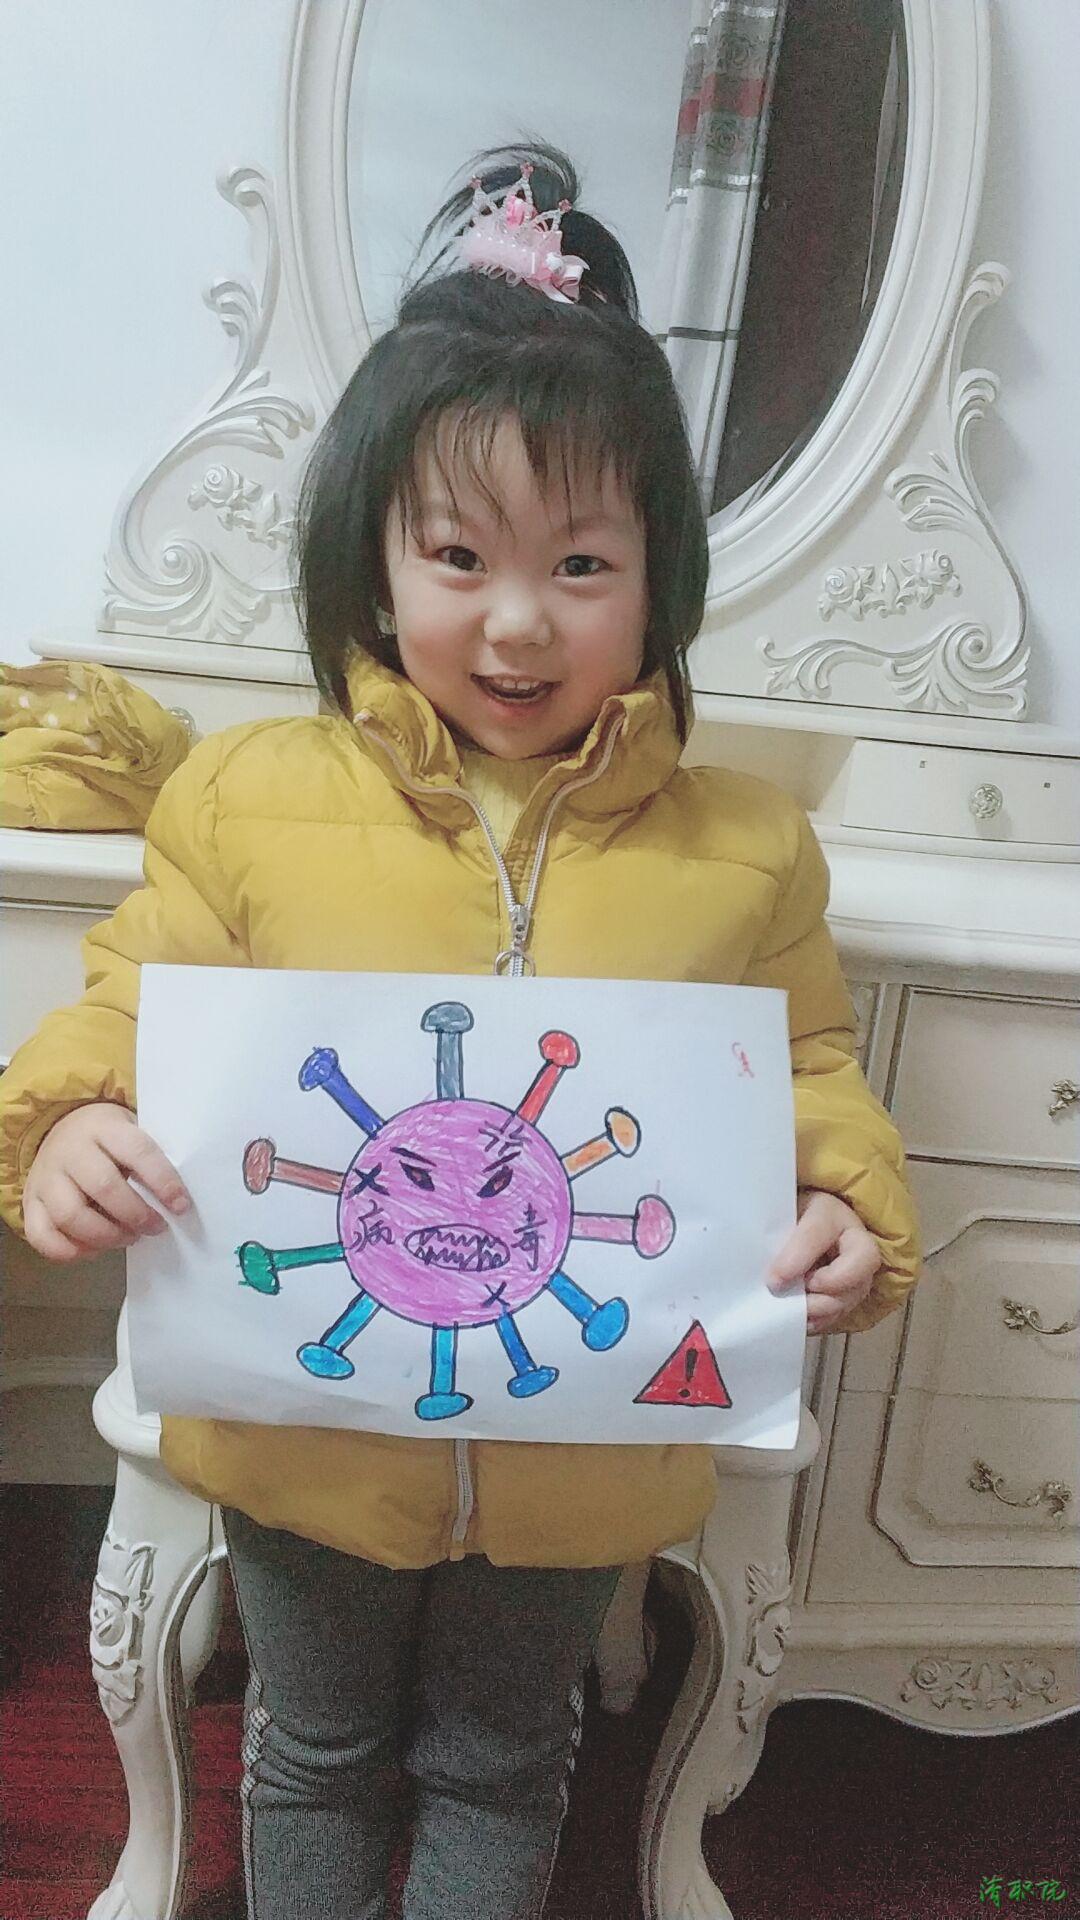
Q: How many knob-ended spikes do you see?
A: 11